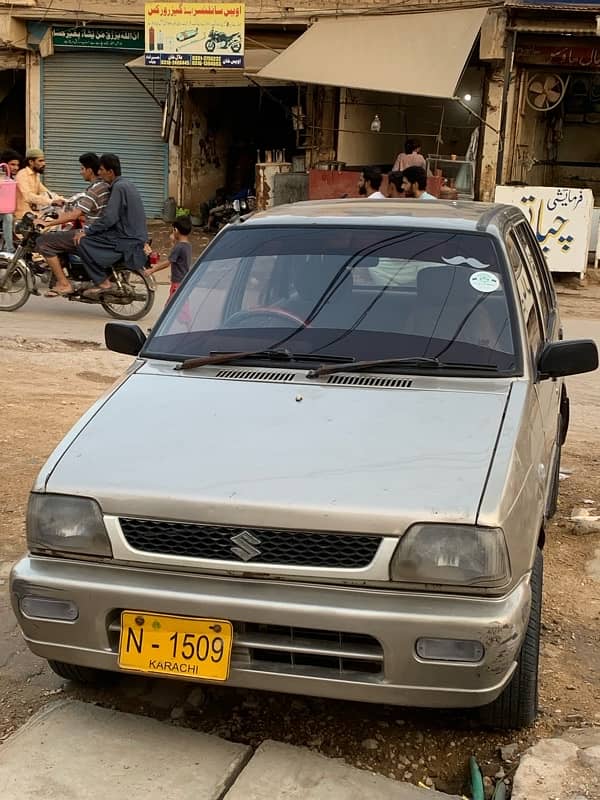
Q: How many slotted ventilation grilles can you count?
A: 2